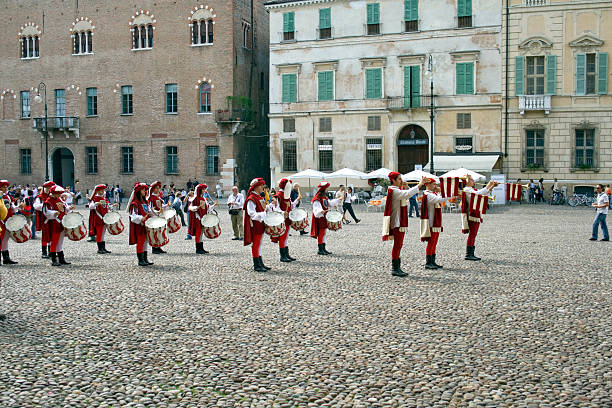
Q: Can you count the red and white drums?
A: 9